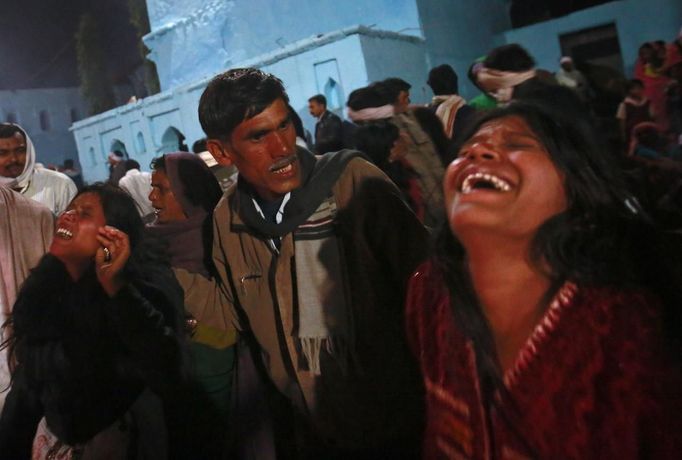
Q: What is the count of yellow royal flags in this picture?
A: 0